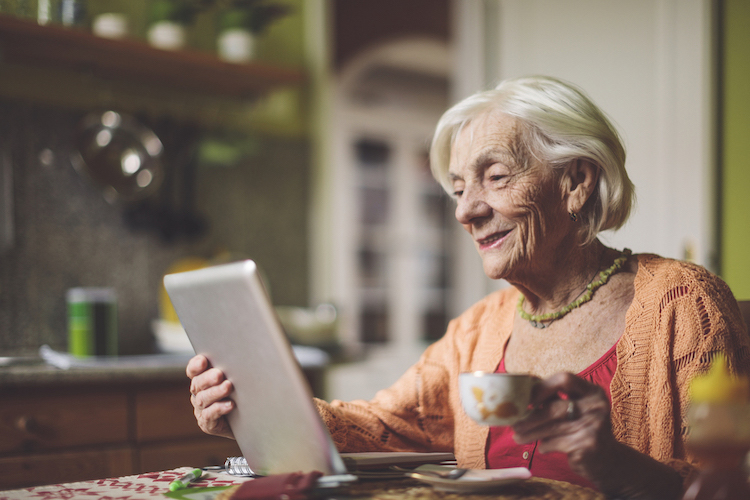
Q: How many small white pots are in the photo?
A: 3